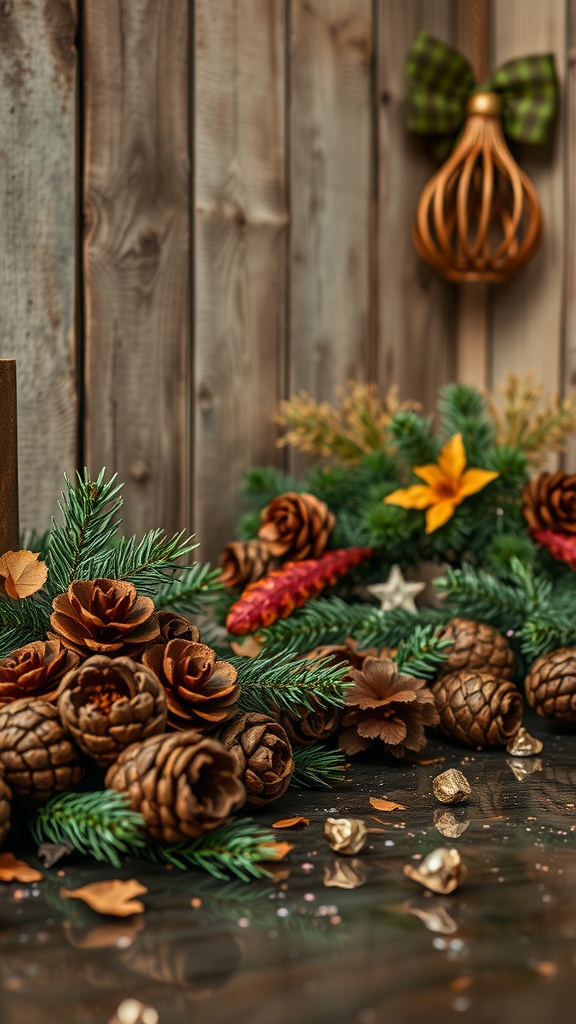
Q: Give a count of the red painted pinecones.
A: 2